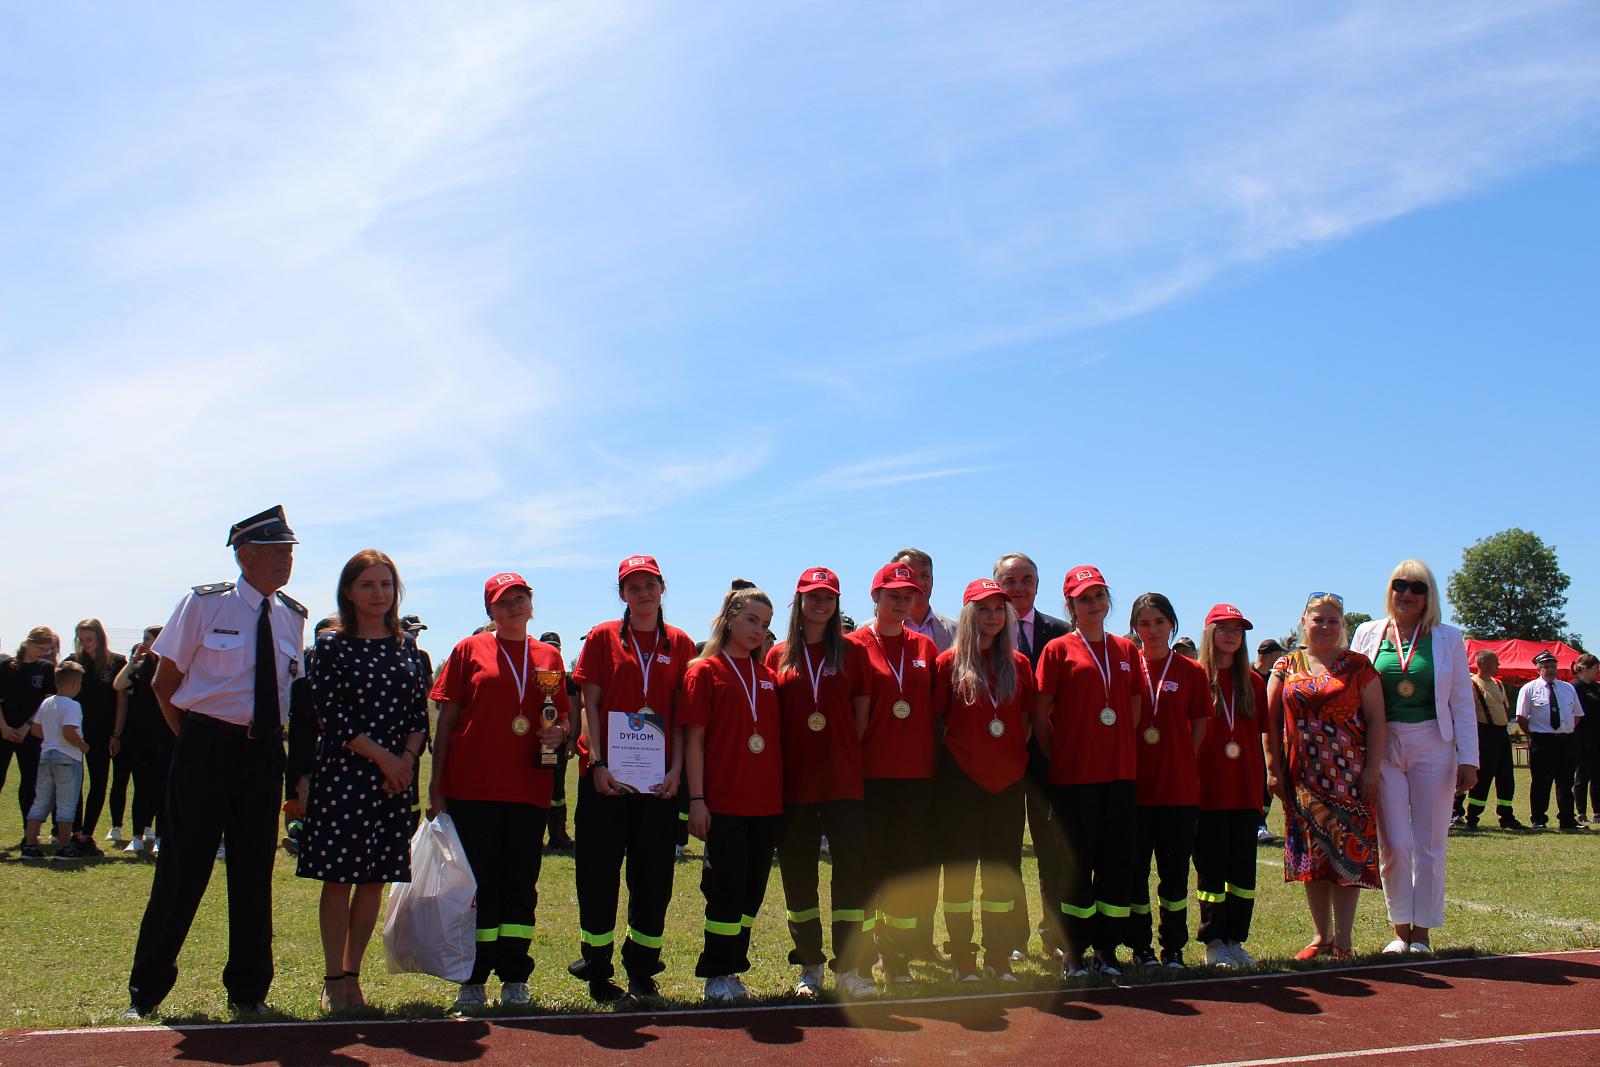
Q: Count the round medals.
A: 10